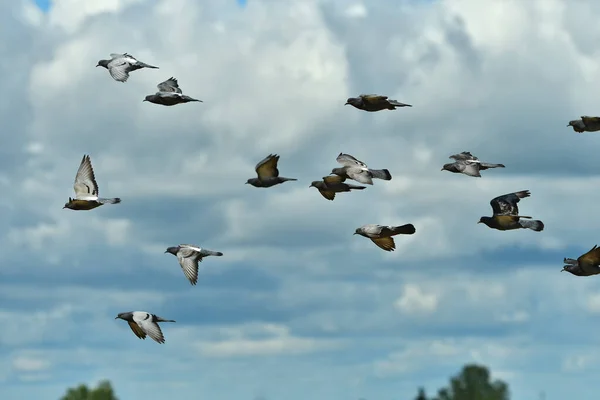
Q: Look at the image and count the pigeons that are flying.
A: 14